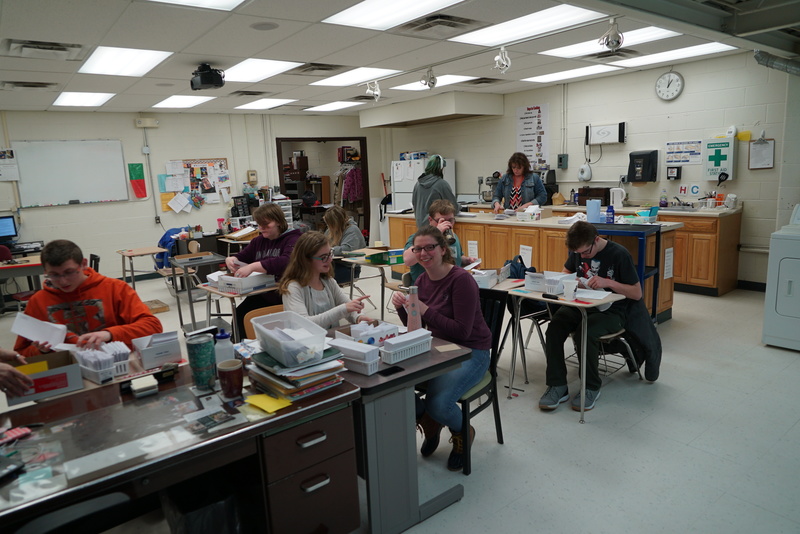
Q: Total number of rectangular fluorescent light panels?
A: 14